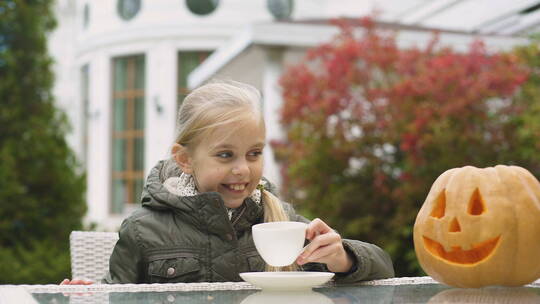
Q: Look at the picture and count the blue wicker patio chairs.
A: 0